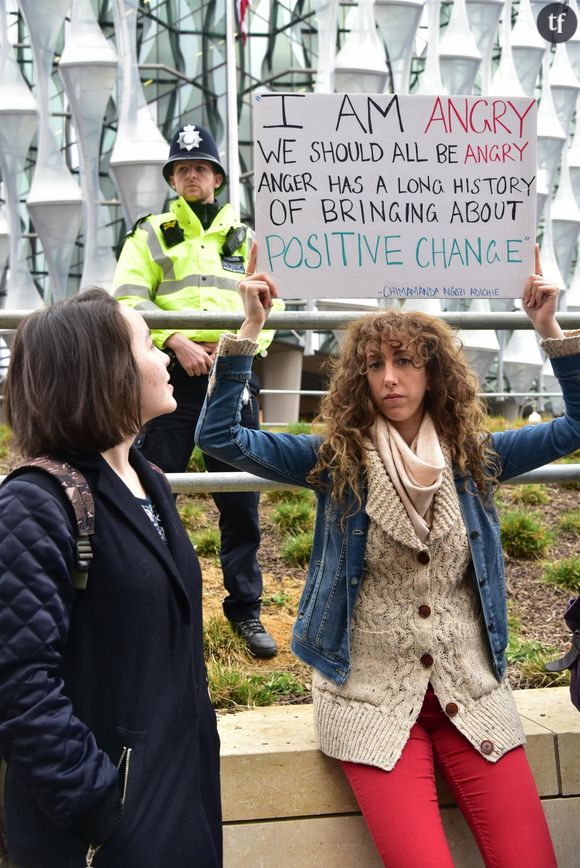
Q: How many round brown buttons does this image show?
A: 5